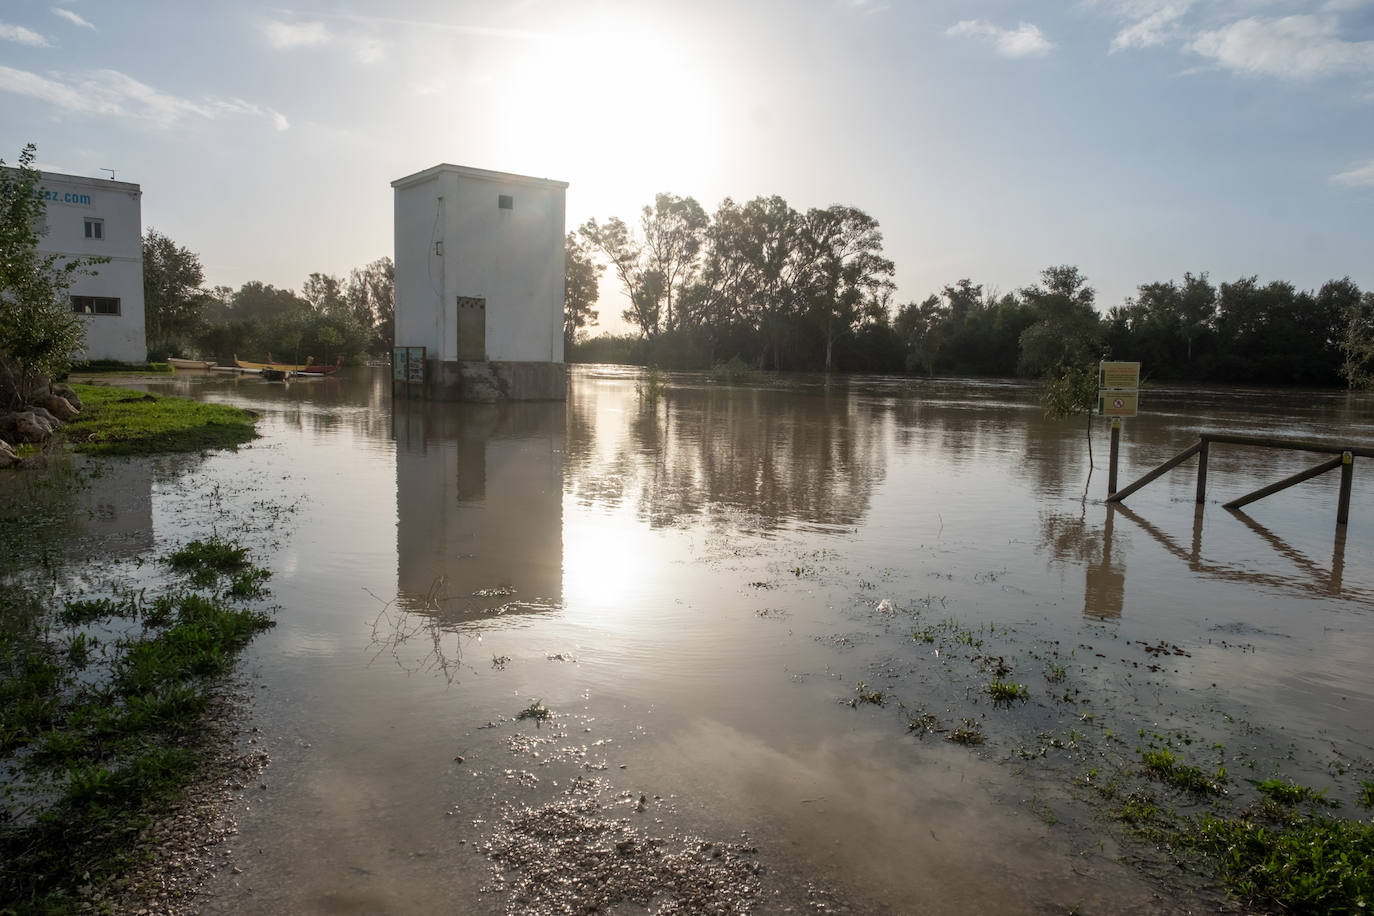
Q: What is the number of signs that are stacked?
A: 2